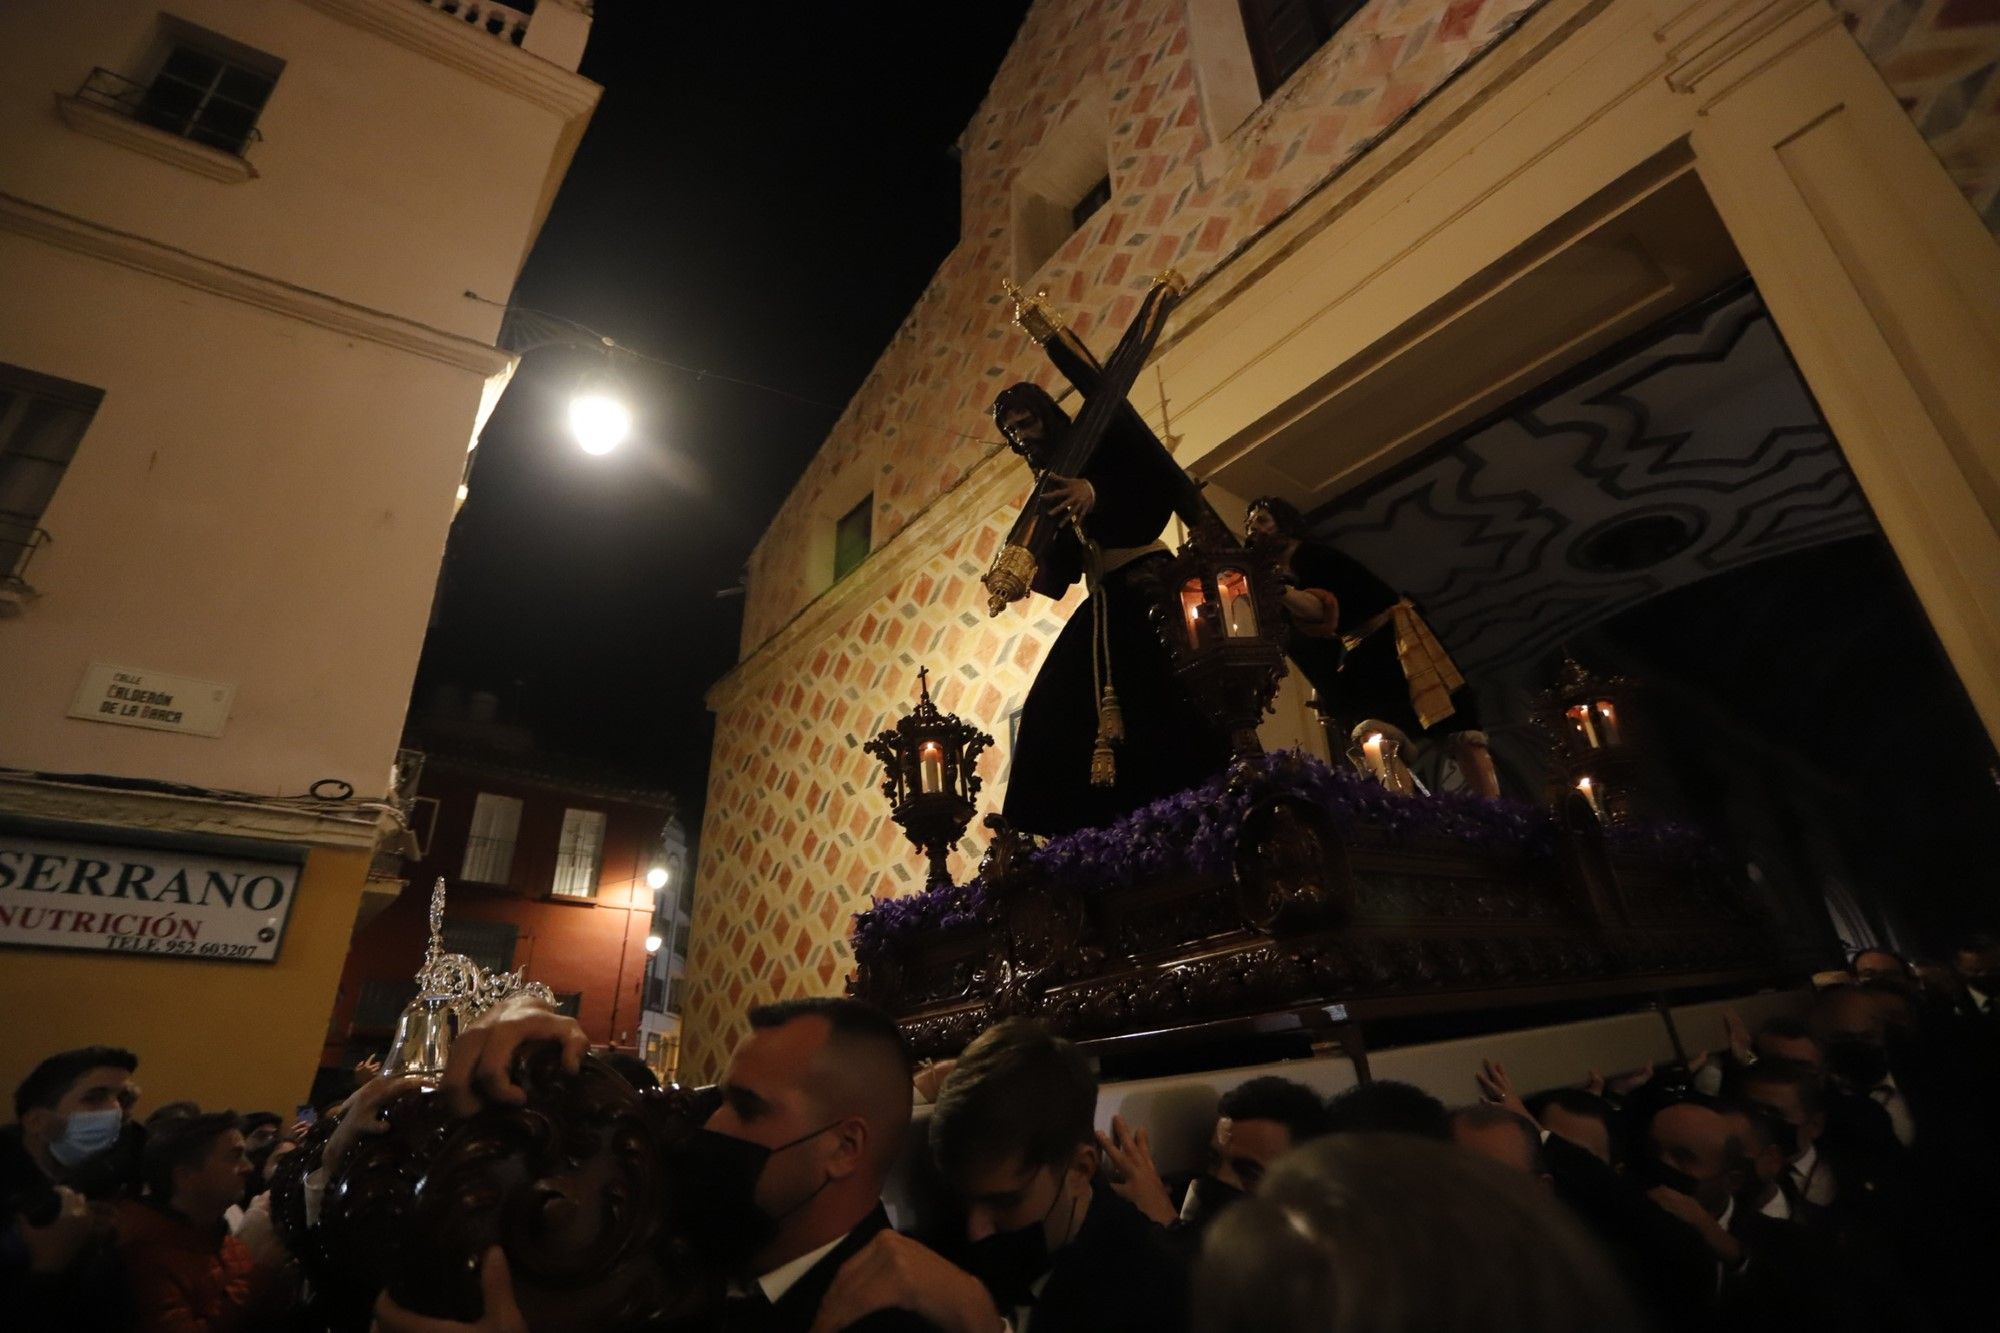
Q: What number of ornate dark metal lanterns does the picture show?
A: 3